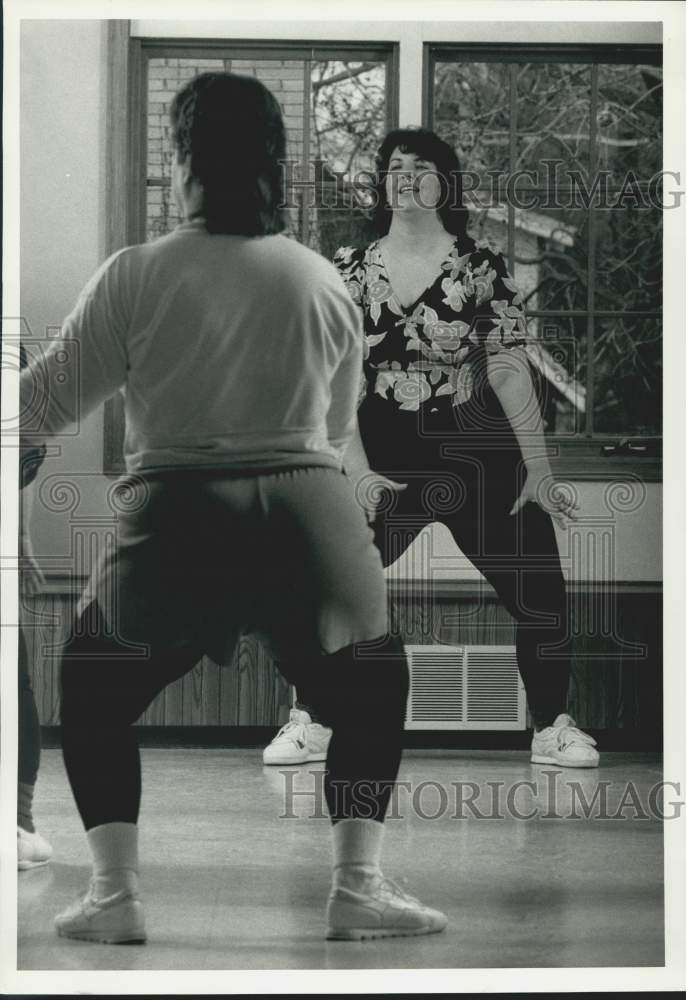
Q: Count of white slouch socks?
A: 2